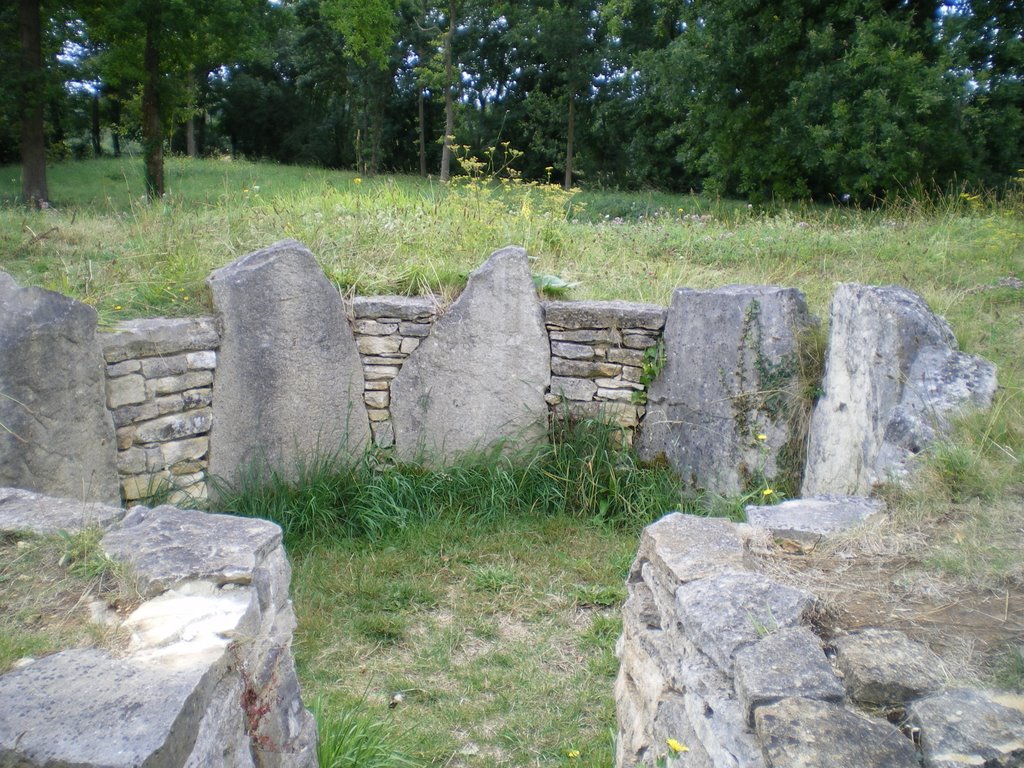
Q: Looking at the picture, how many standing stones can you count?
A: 5